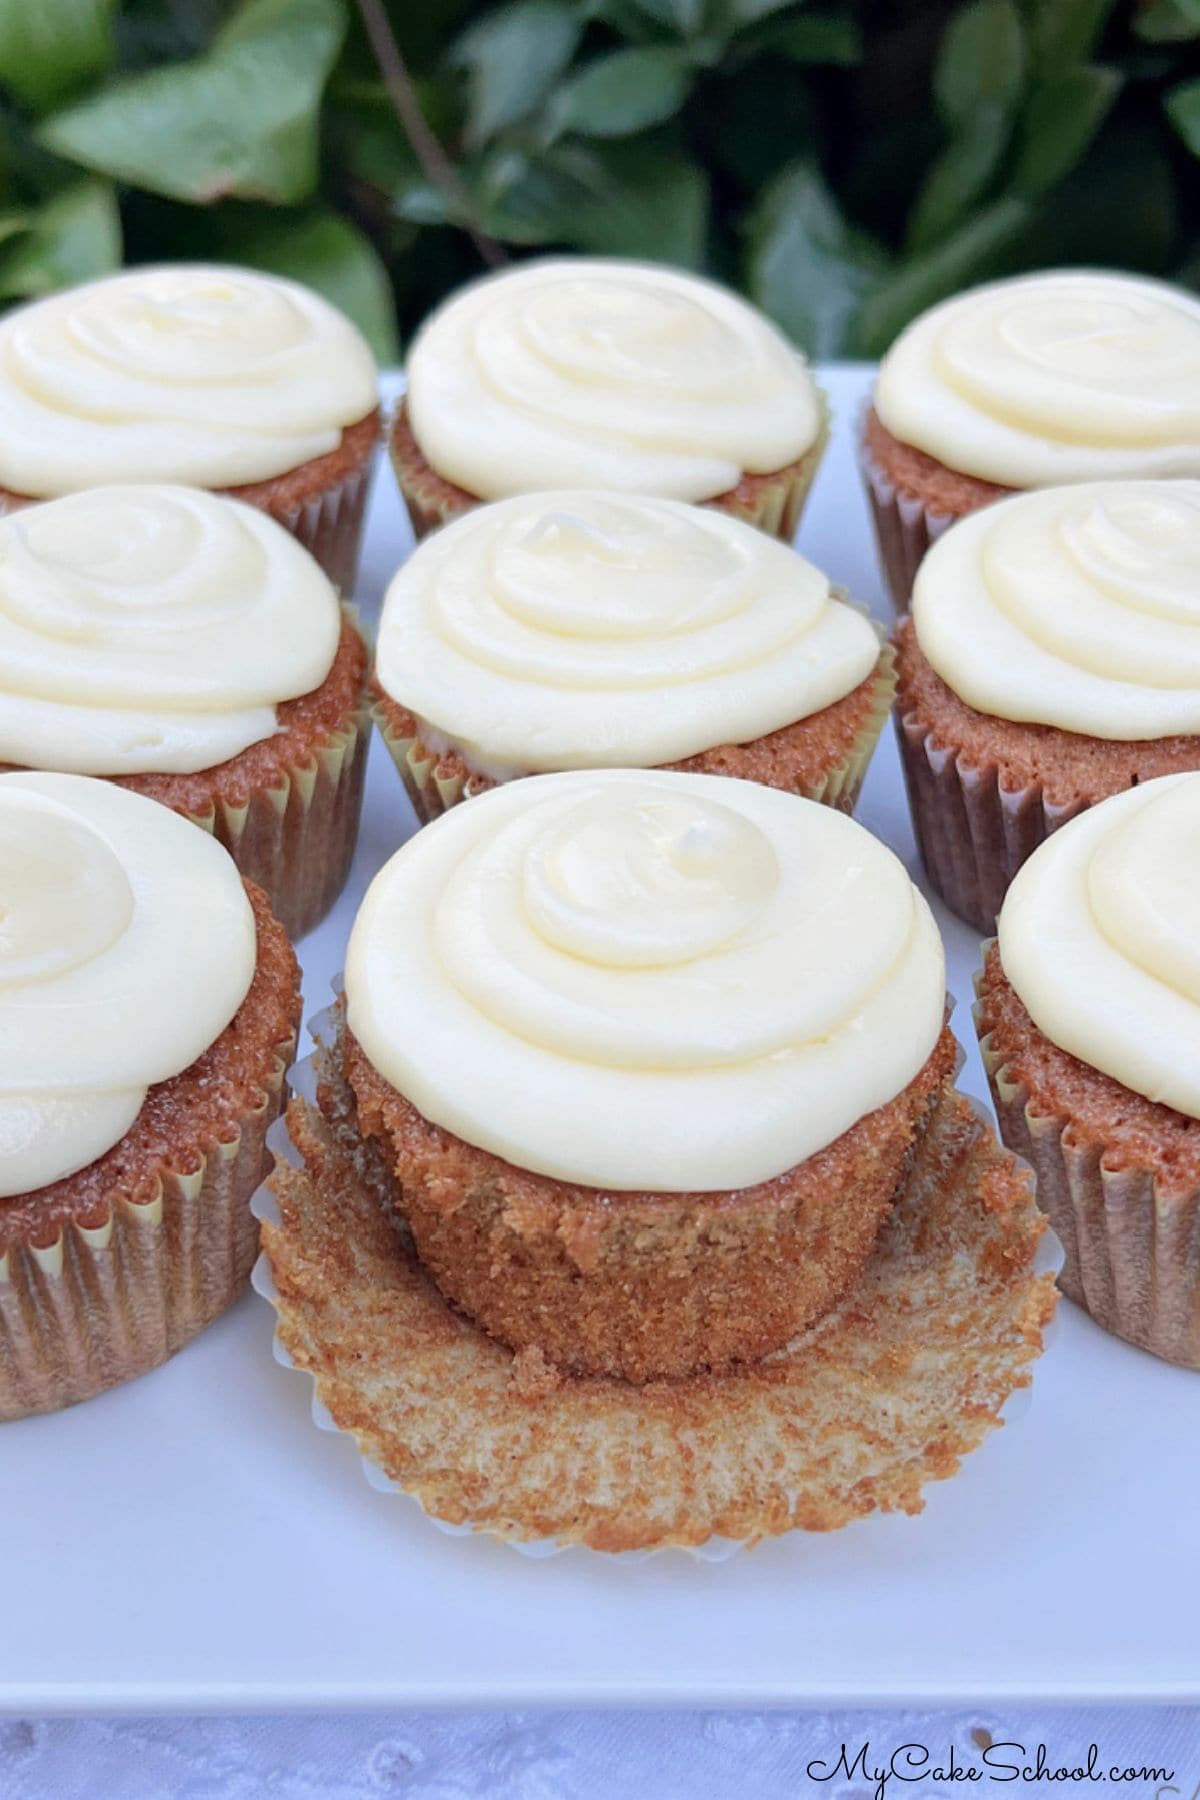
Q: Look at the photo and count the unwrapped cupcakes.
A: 1